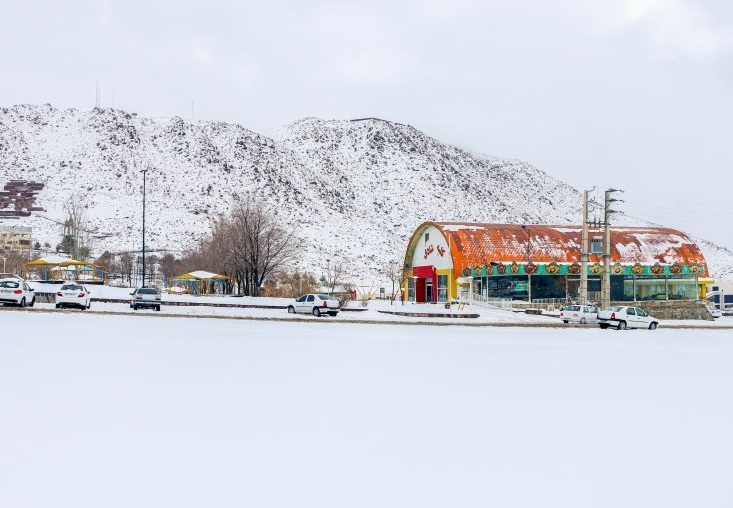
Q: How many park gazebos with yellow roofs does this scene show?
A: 2